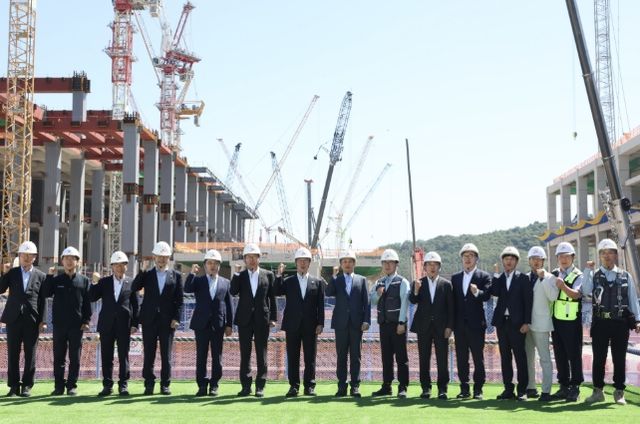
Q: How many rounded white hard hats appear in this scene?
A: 15